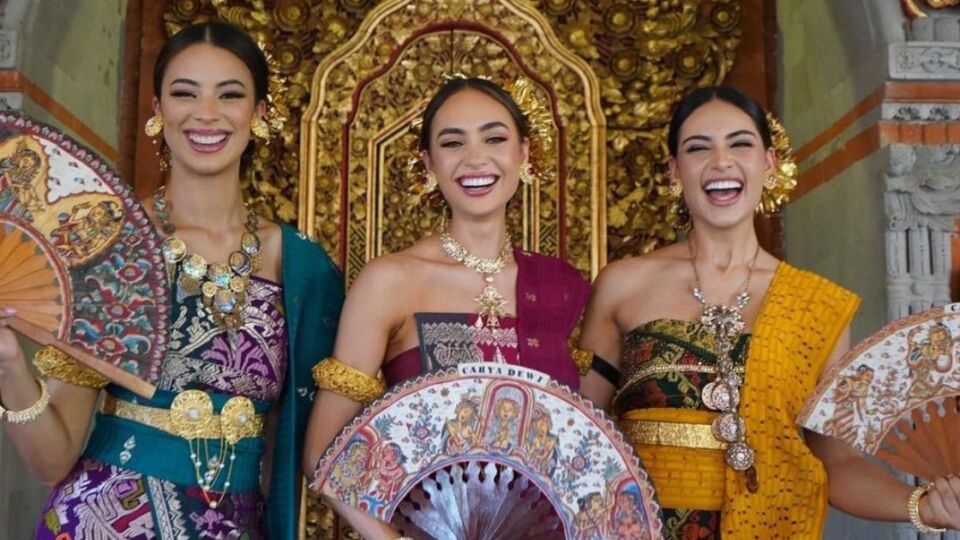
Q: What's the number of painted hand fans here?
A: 3